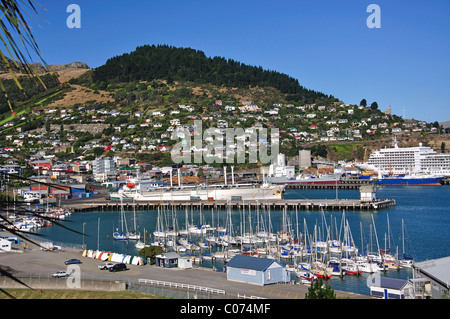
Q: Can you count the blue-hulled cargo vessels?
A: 1